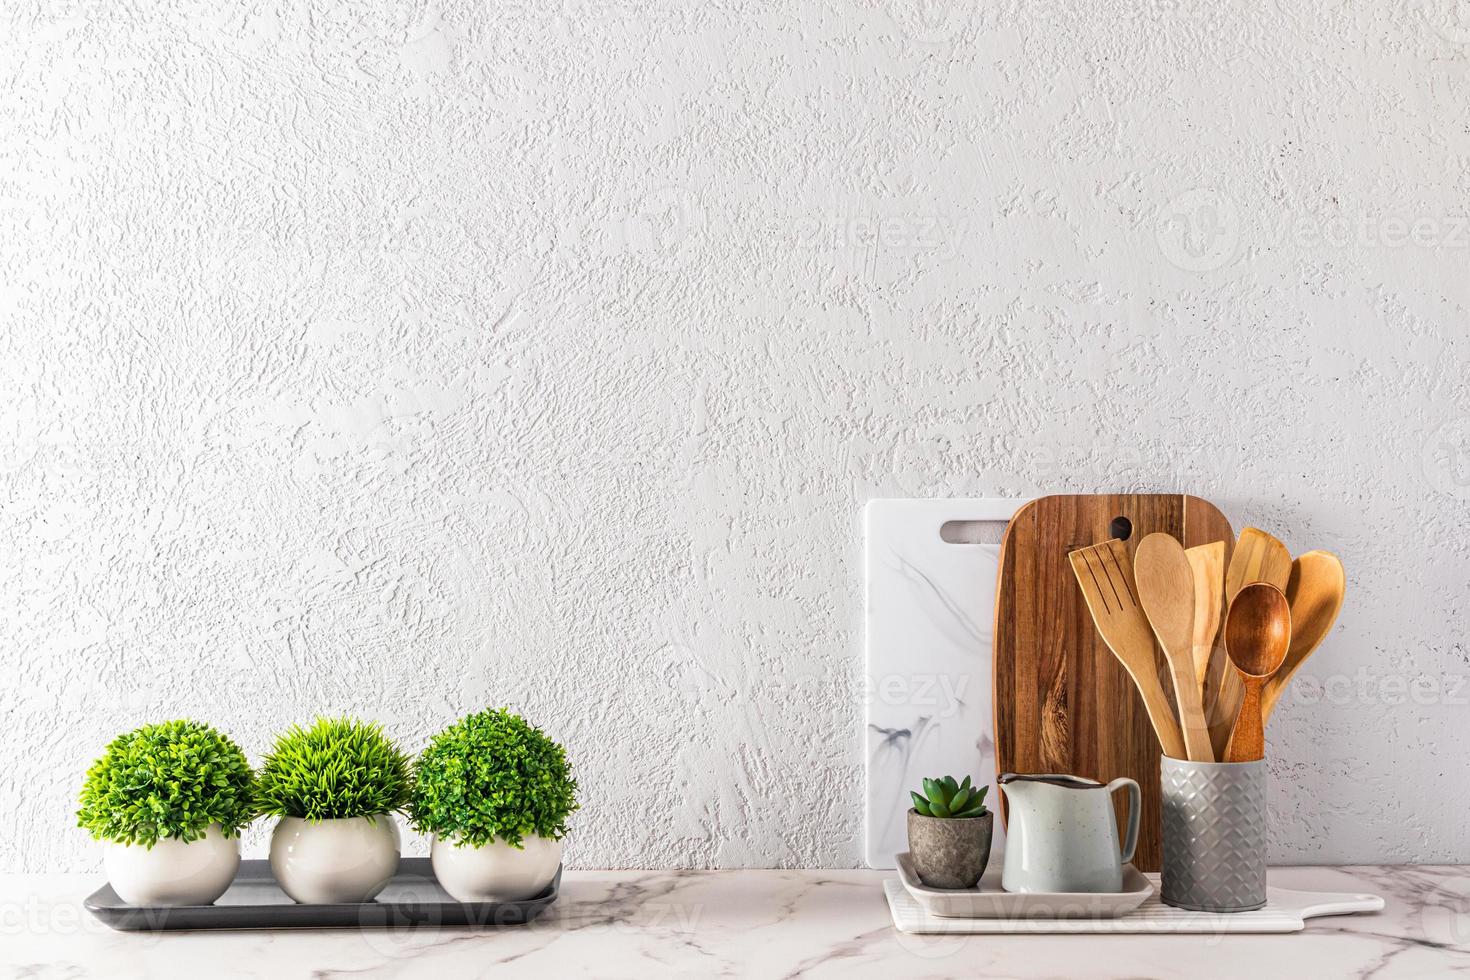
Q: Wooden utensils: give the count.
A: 6